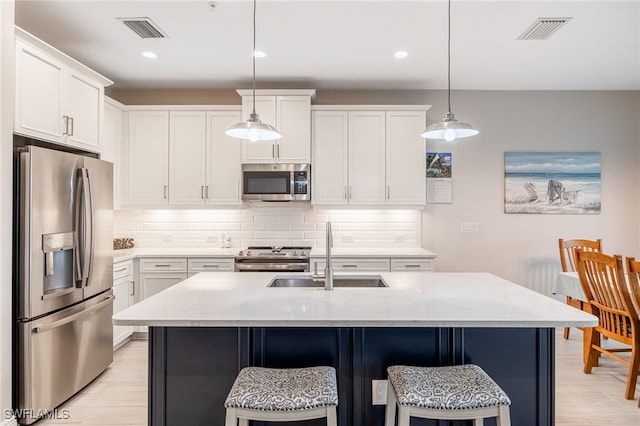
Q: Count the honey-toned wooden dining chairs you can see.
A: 3